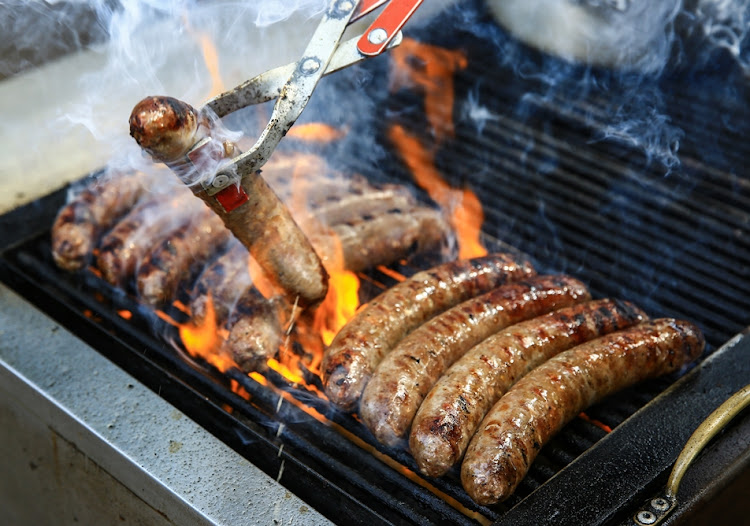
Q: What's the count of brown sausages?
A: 10